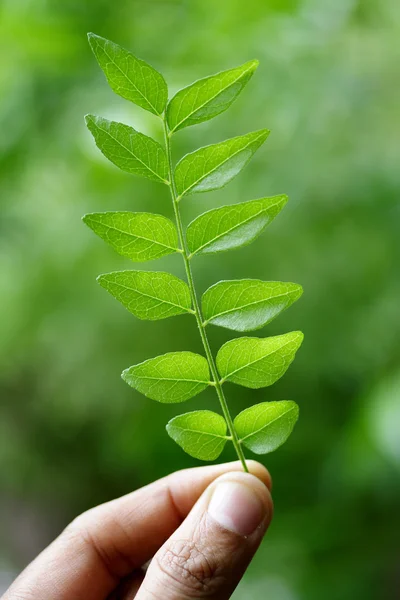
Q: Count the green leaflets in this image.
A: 12